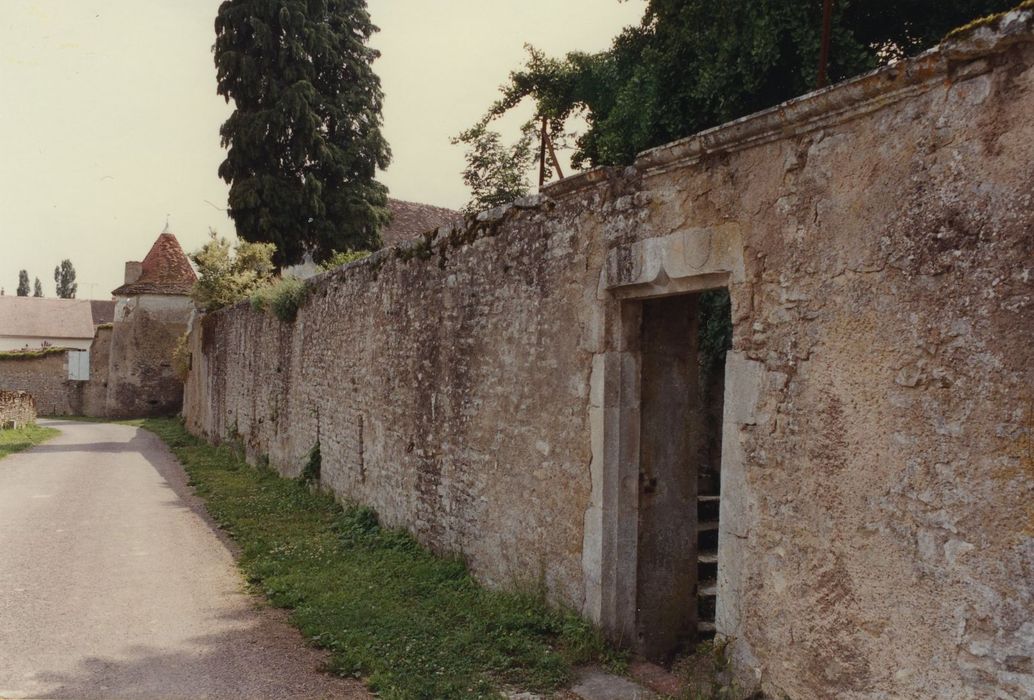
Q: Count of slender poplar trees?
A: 3